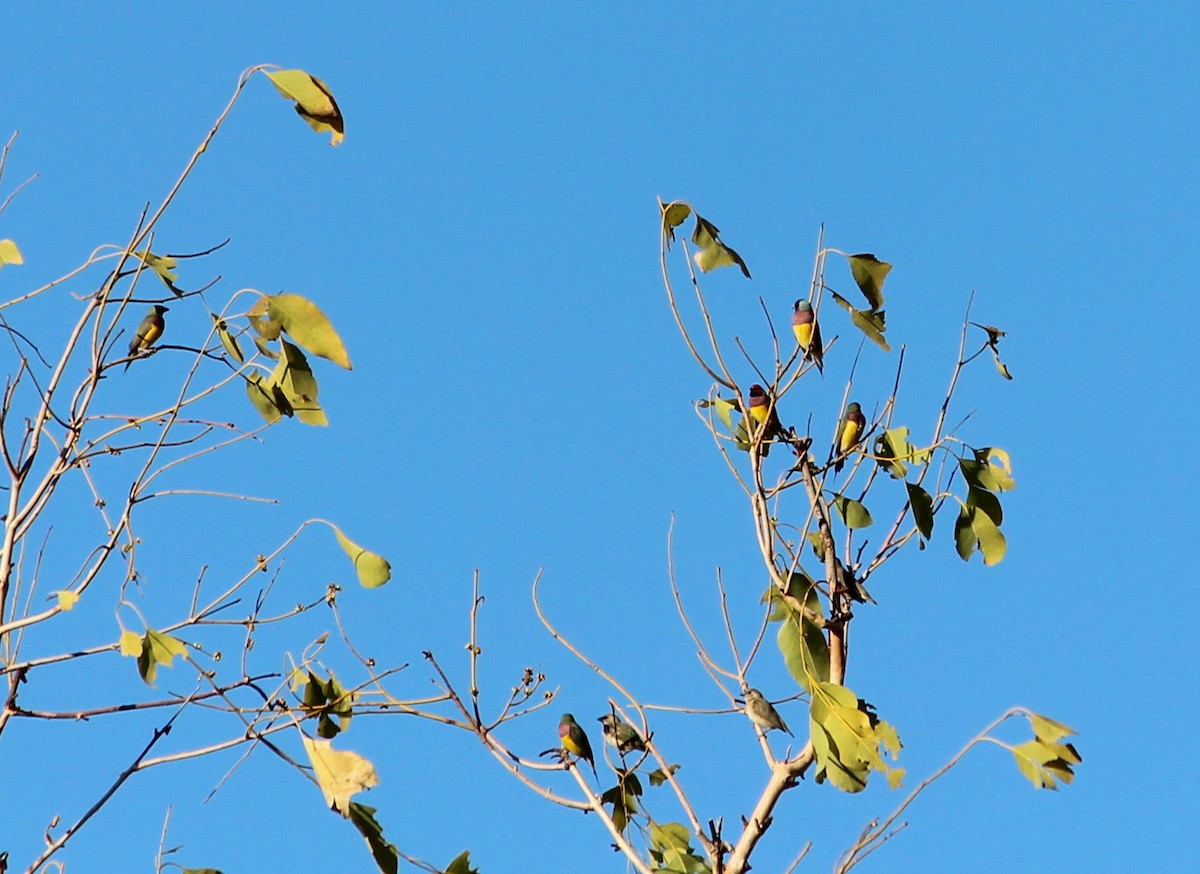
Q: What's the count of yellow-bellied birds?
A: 5